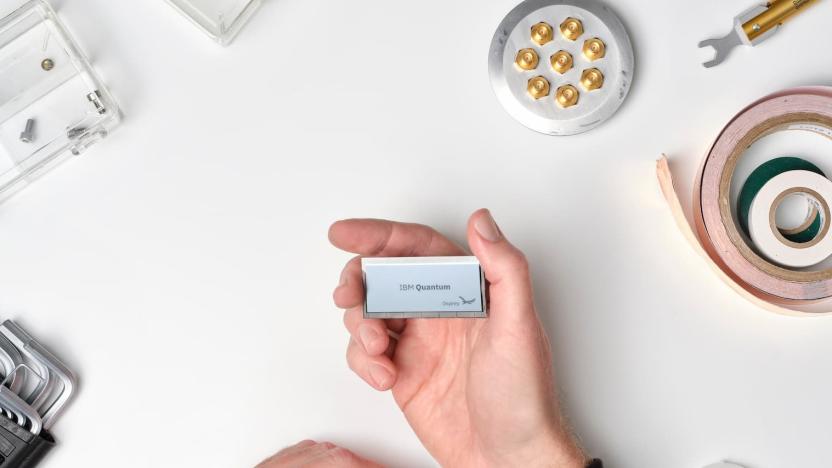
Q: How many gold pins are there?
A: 8